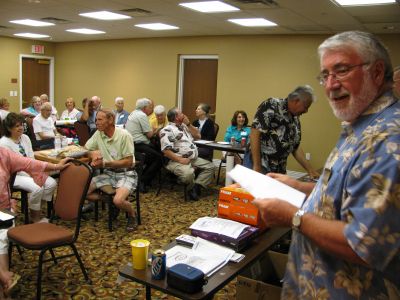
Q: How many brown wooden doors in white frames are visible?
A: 2